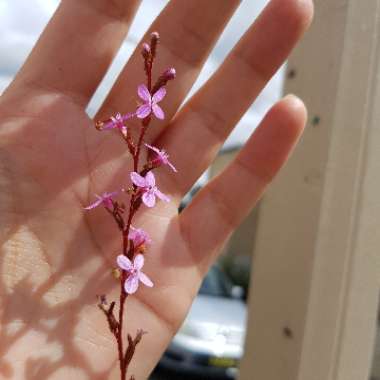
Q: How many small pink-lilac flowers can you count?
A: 7